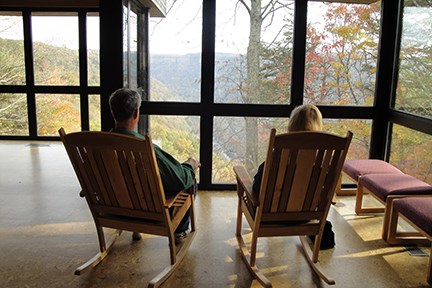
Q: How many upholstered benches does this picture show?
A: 3